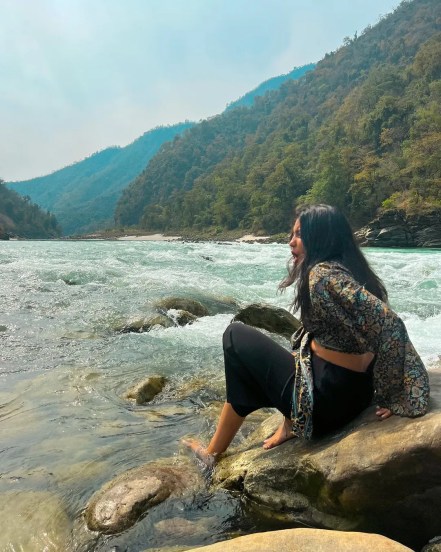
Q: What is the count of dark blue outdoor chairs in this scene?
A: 0